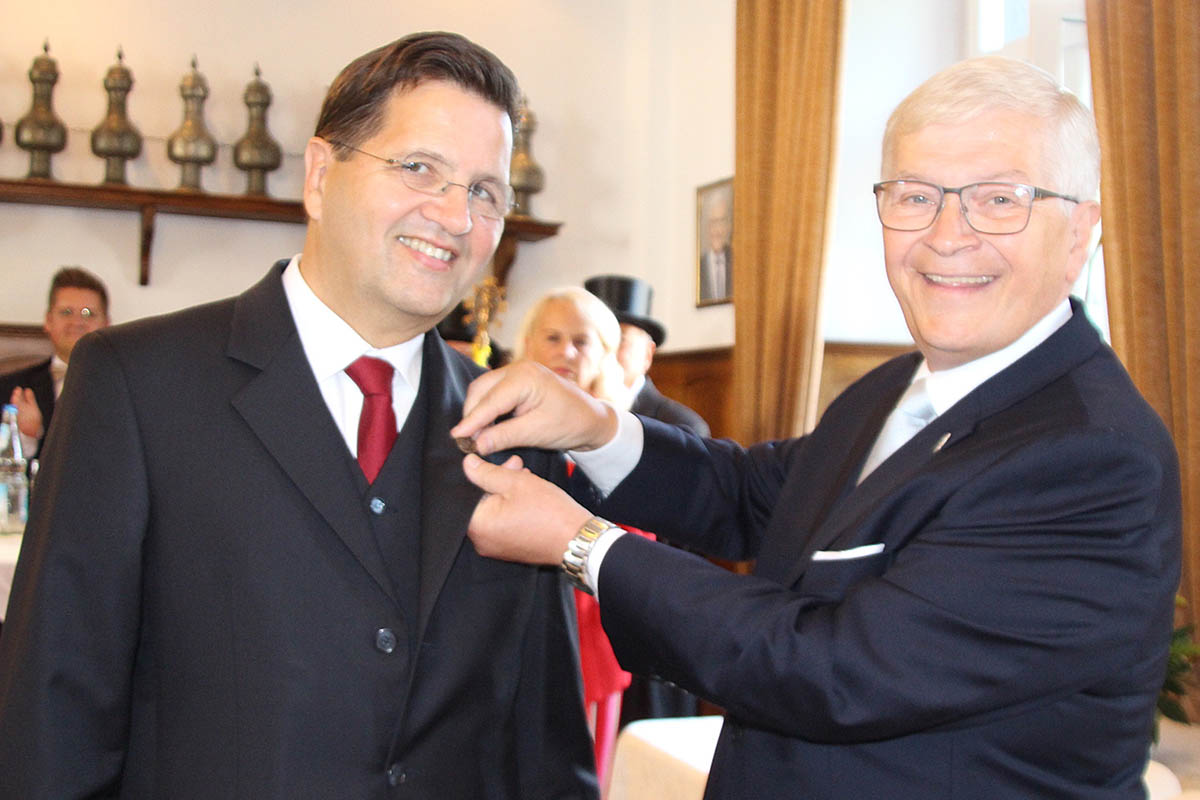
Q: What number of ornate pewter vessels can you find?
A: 5